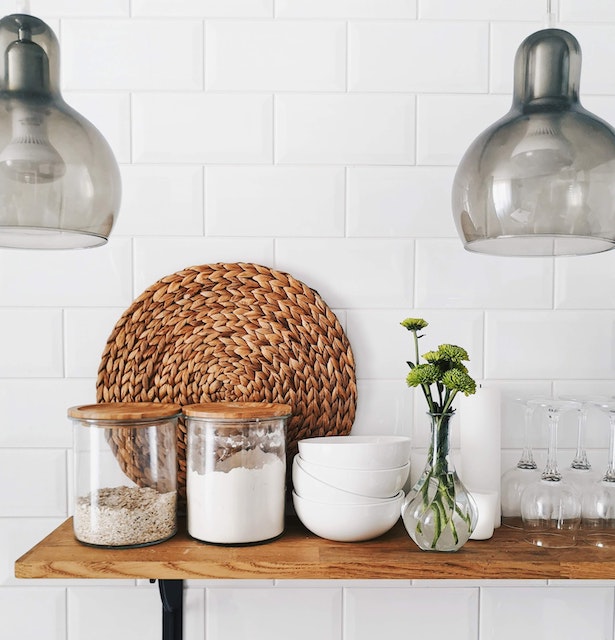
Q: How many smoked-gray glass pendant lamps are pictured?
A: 2